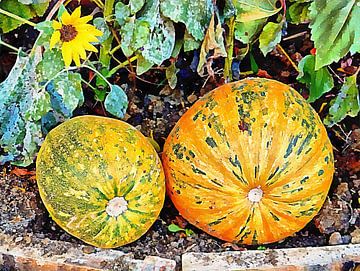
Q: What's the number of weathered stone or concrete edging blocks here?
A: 2